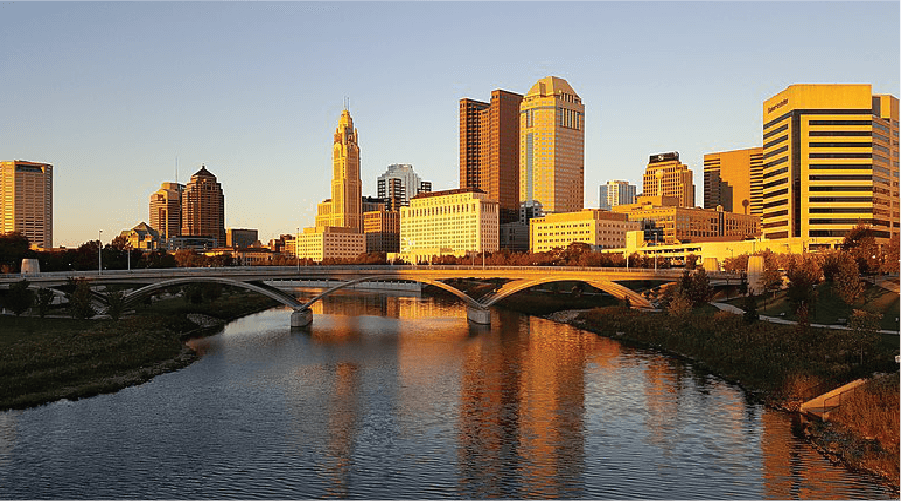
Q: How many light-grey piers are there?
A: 2